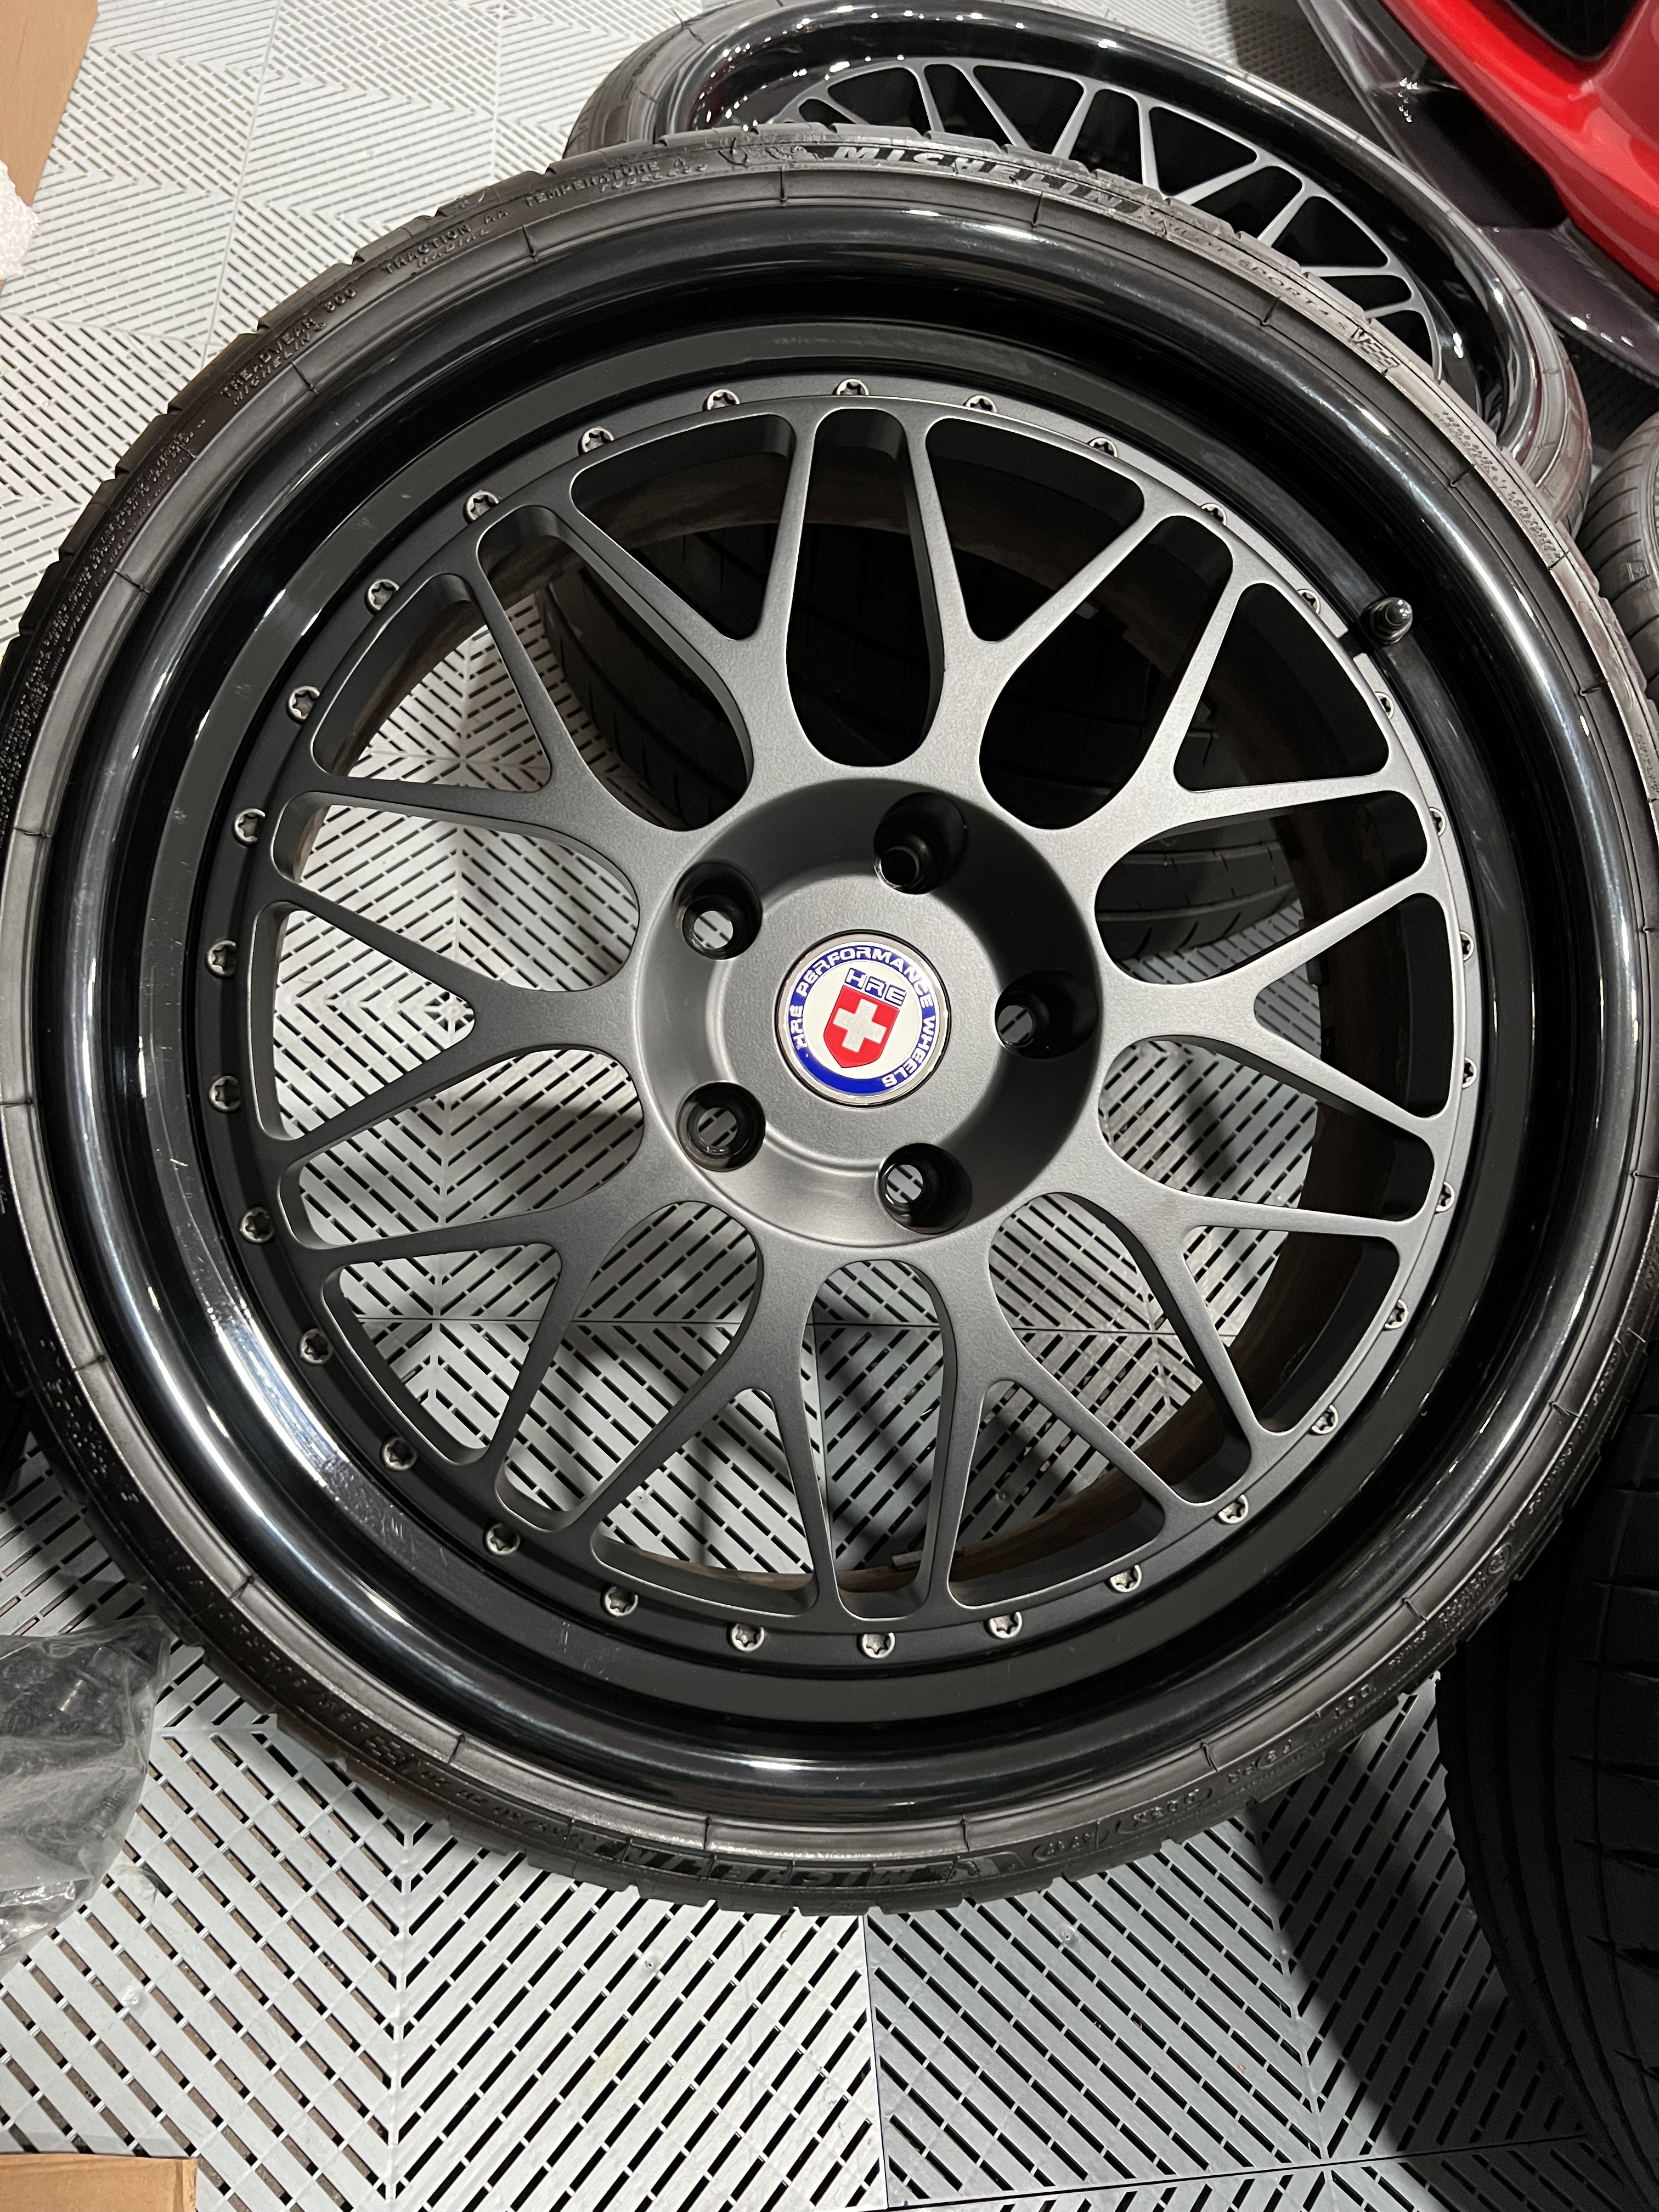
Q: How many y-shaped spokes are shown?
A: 10